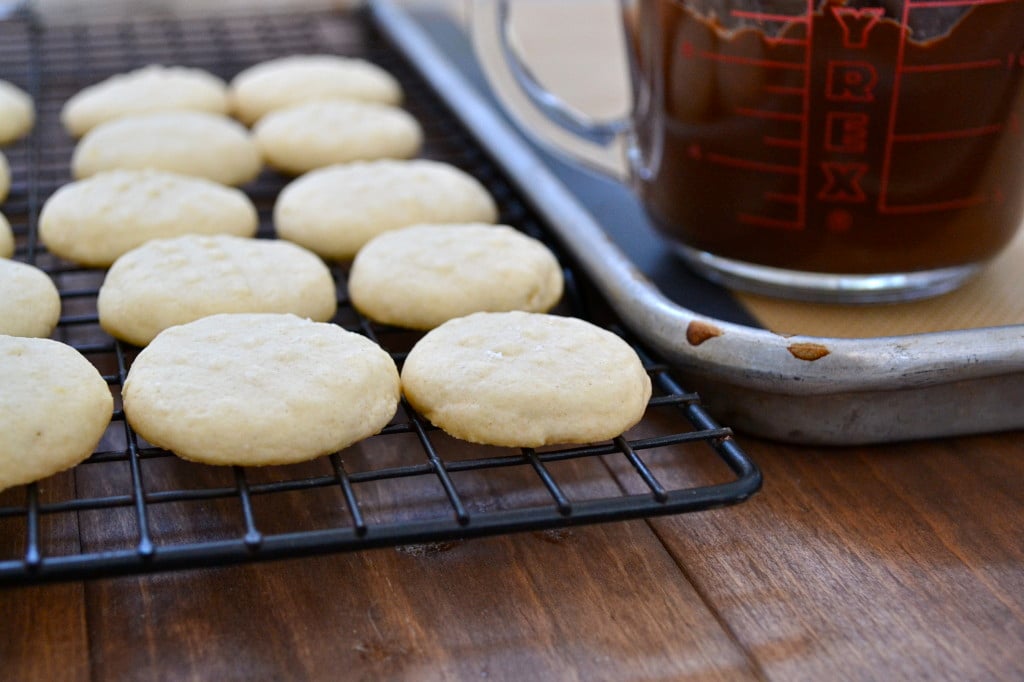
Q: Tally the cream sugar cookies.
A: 15